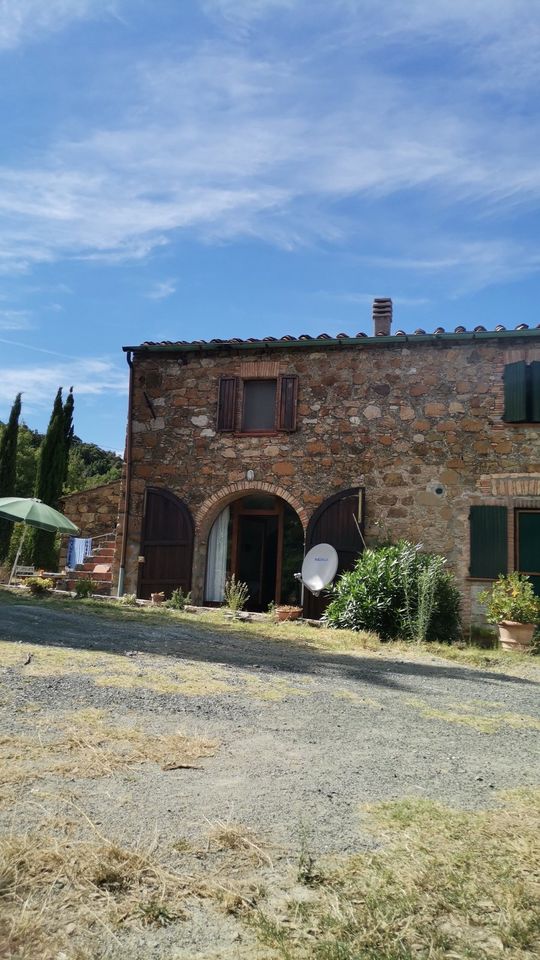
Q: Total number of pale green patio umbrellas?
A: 1